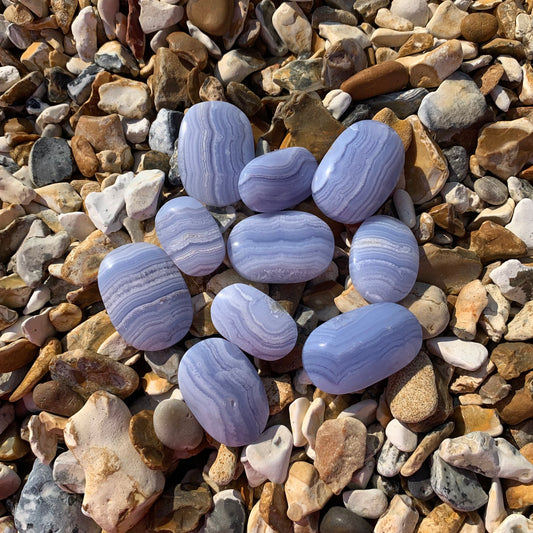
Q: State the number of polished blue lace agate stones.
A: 10